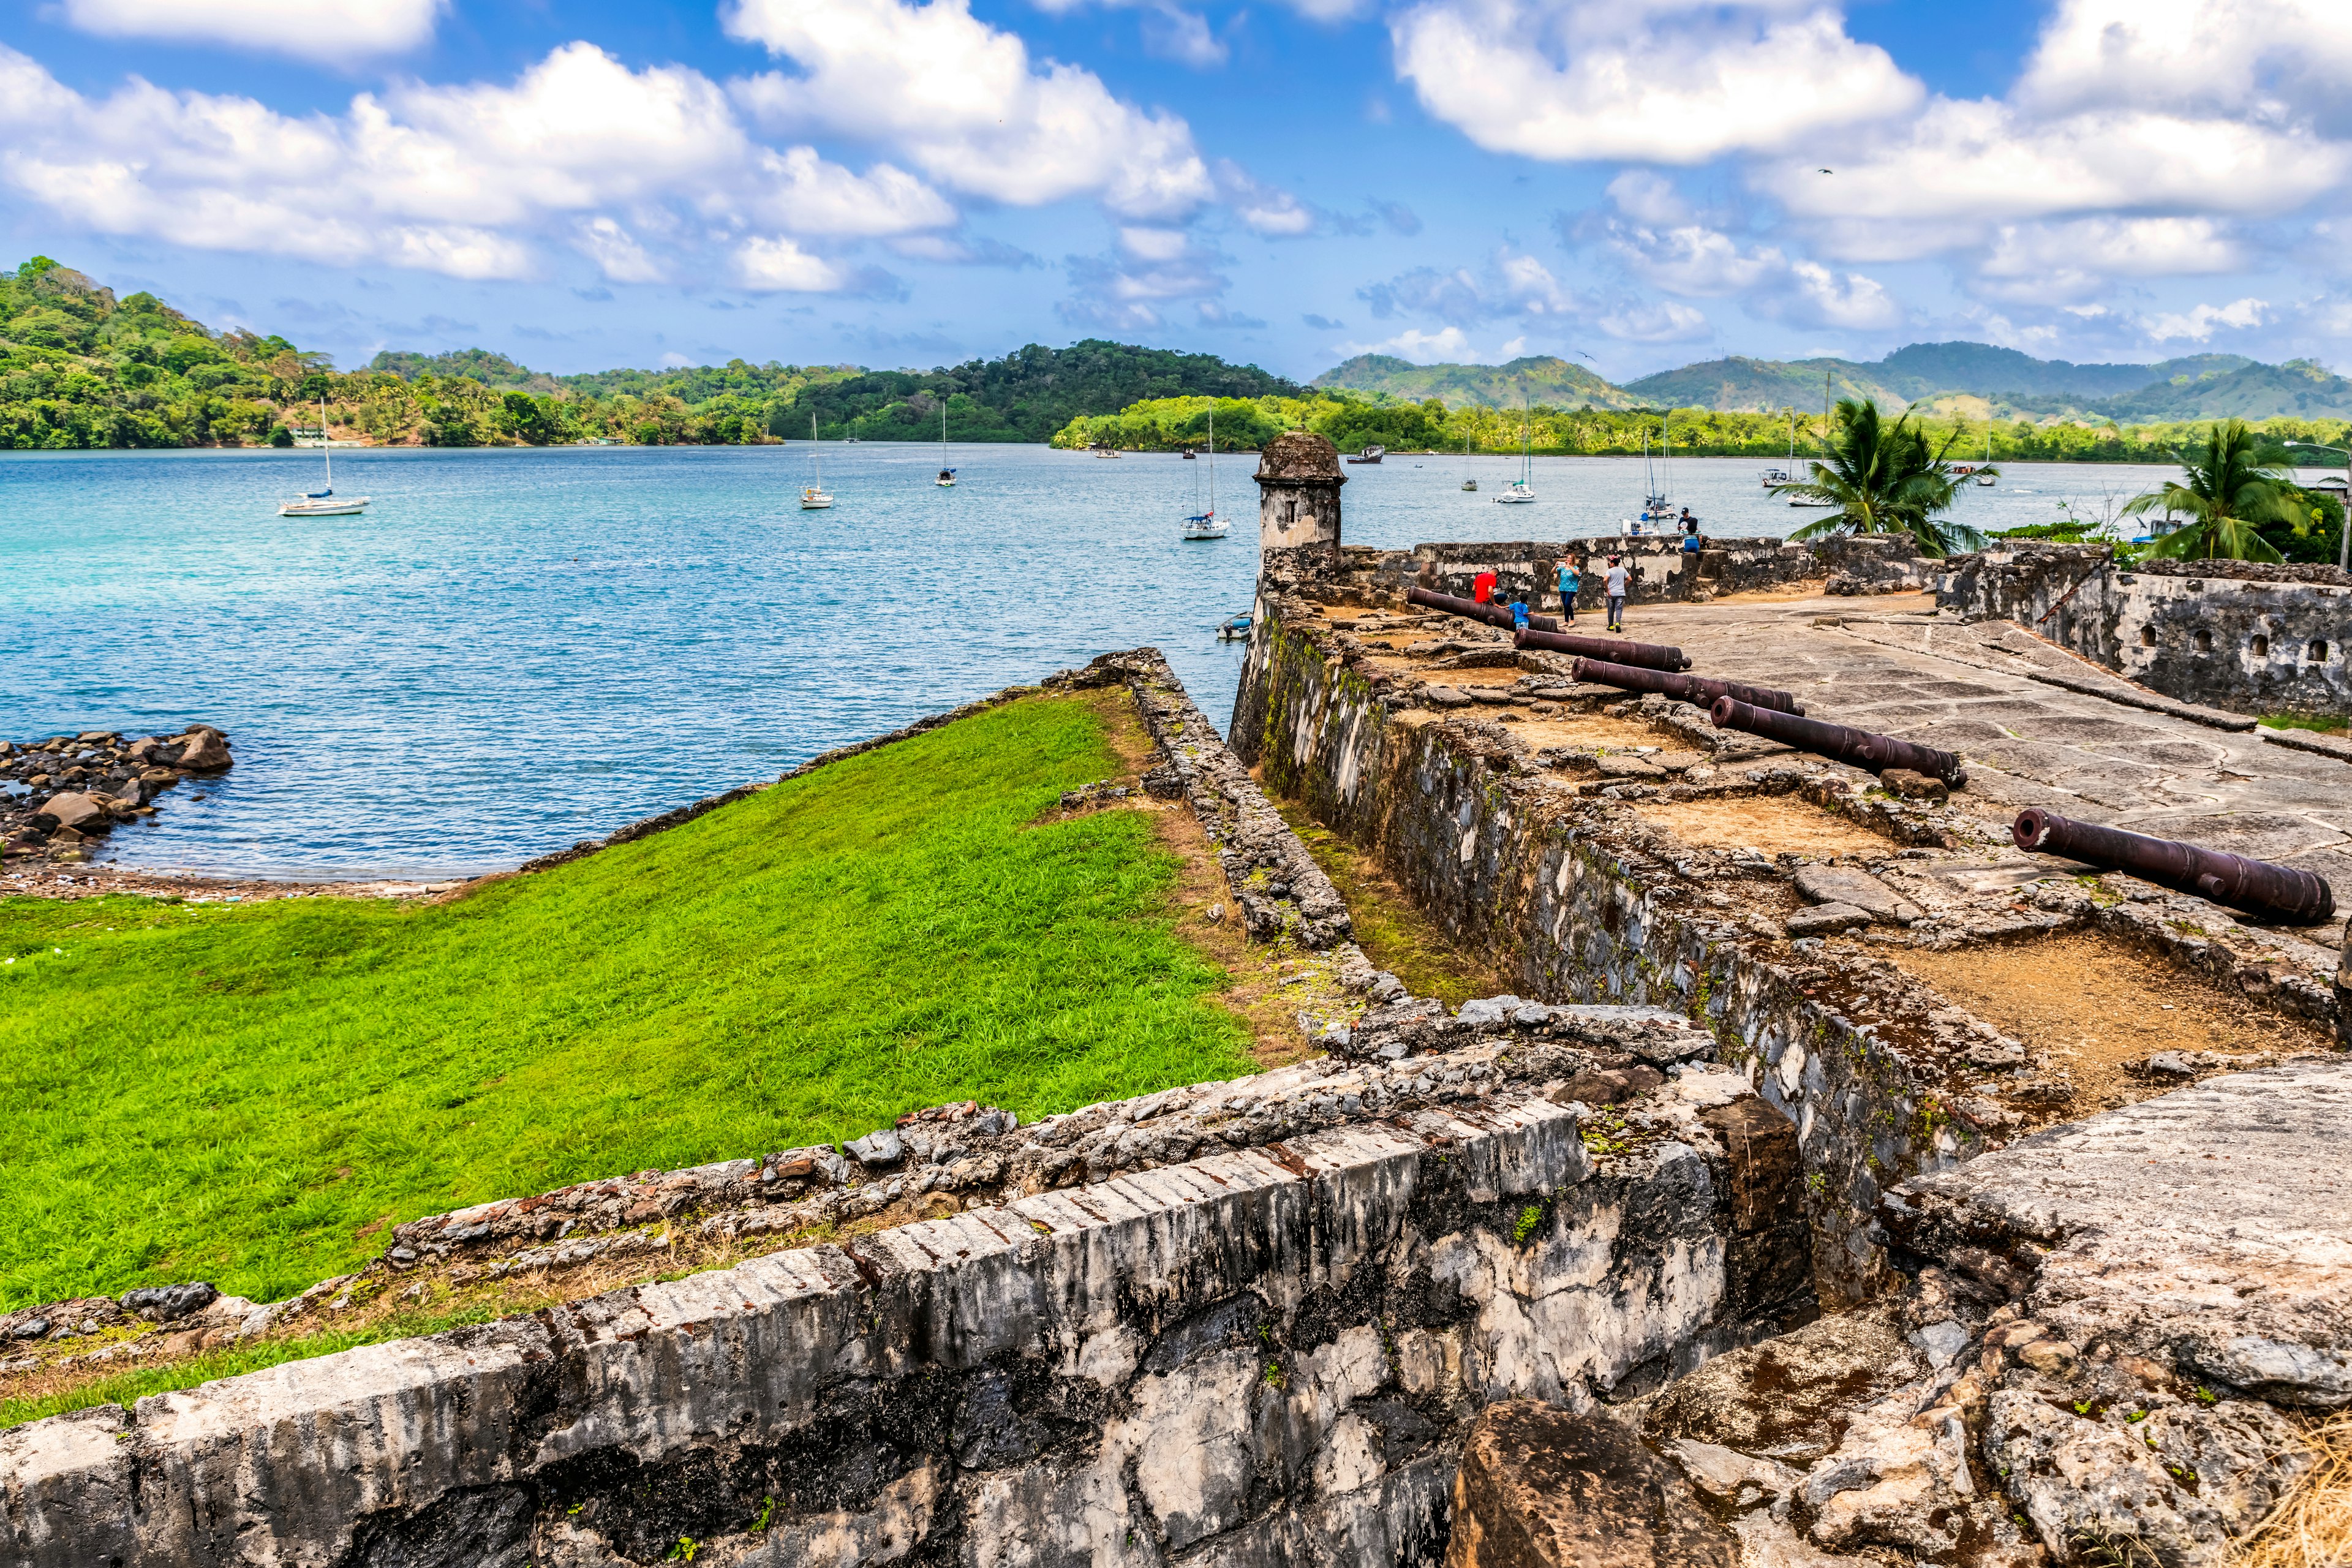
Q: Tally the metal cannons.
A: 5